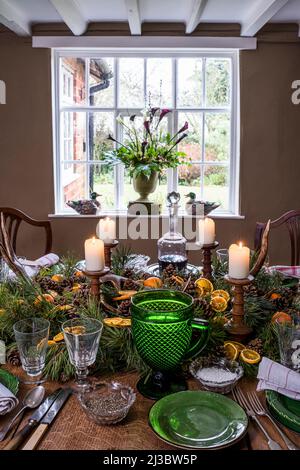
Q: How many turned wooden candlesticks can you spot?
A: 4